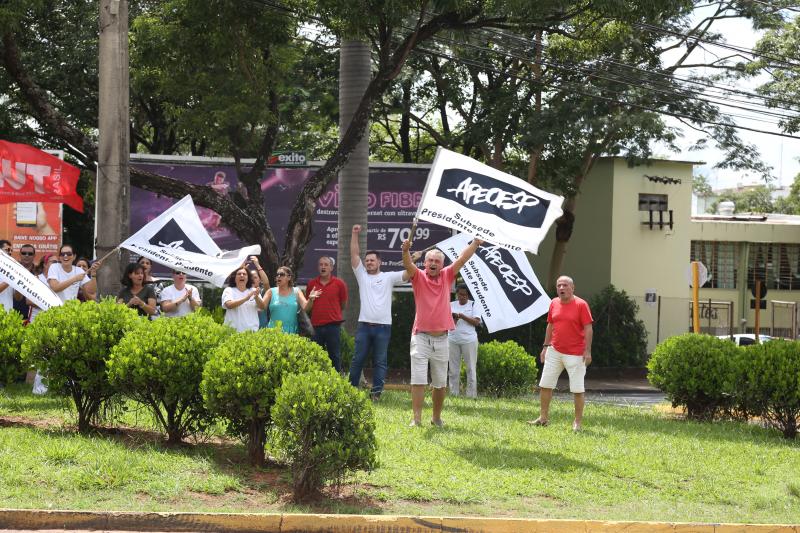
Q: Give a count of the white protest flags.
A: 4